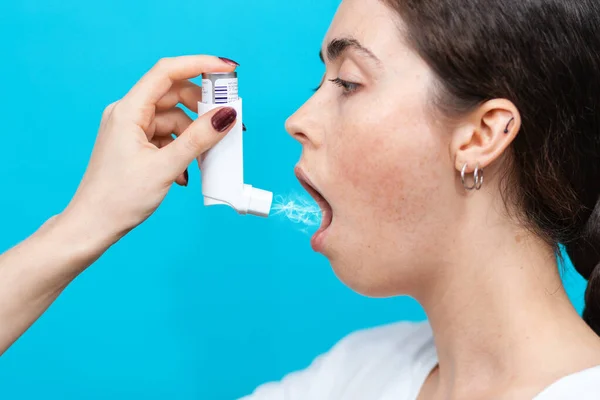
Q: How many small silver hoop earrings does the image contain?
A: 2